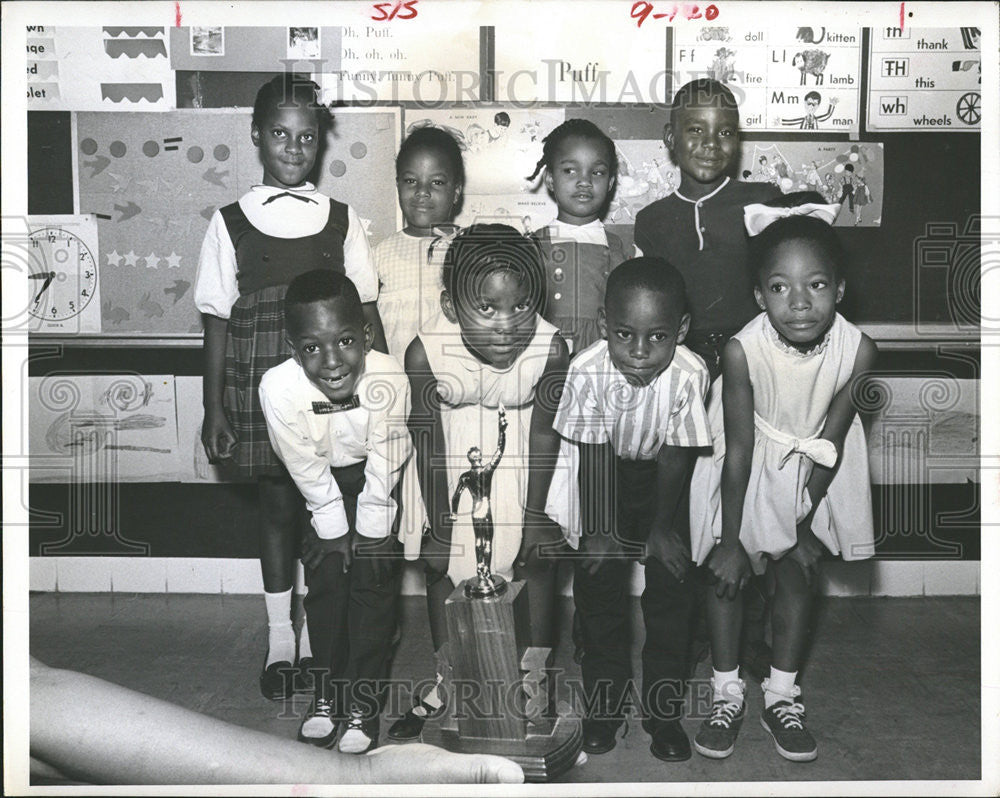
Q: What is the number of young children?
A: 8